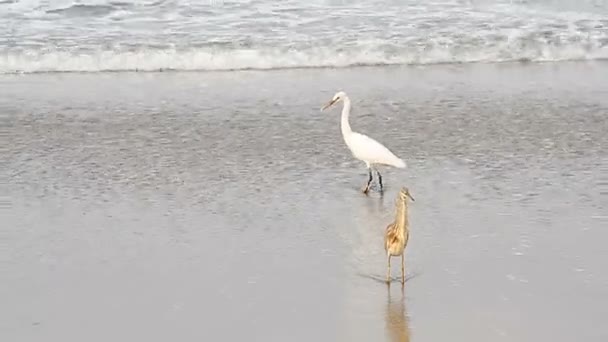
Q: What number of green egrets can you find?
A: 0